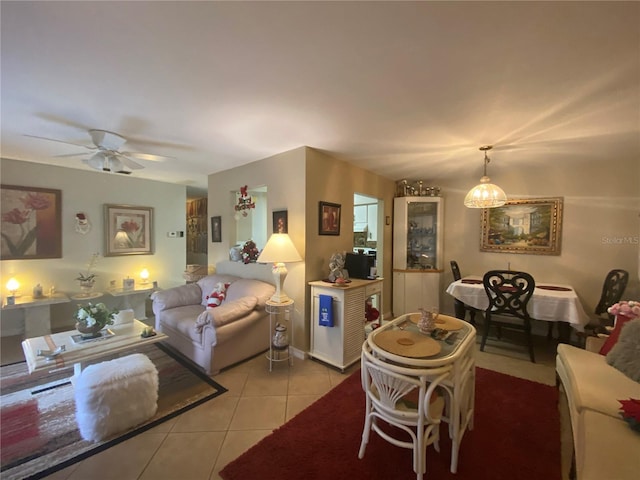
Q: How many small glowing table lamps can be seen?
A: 2